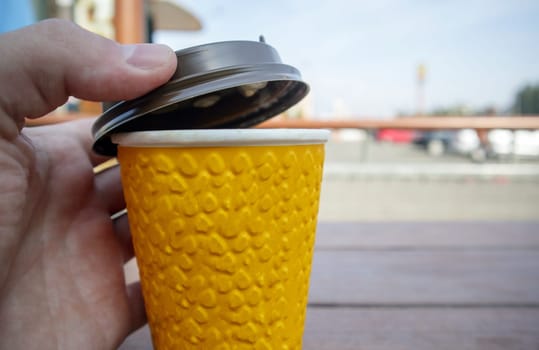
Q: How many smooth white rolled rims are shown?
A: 1